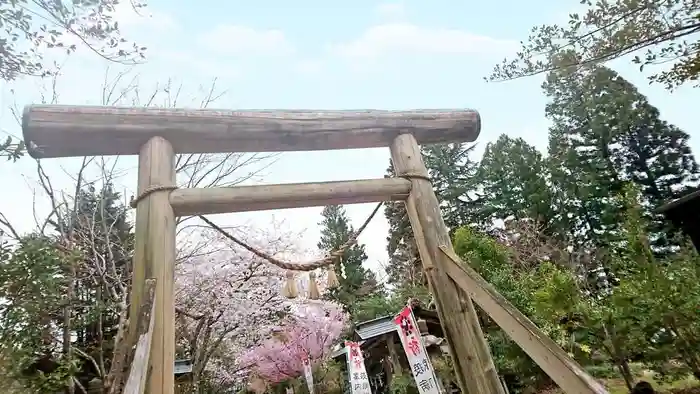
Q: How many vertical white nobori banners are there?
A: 3